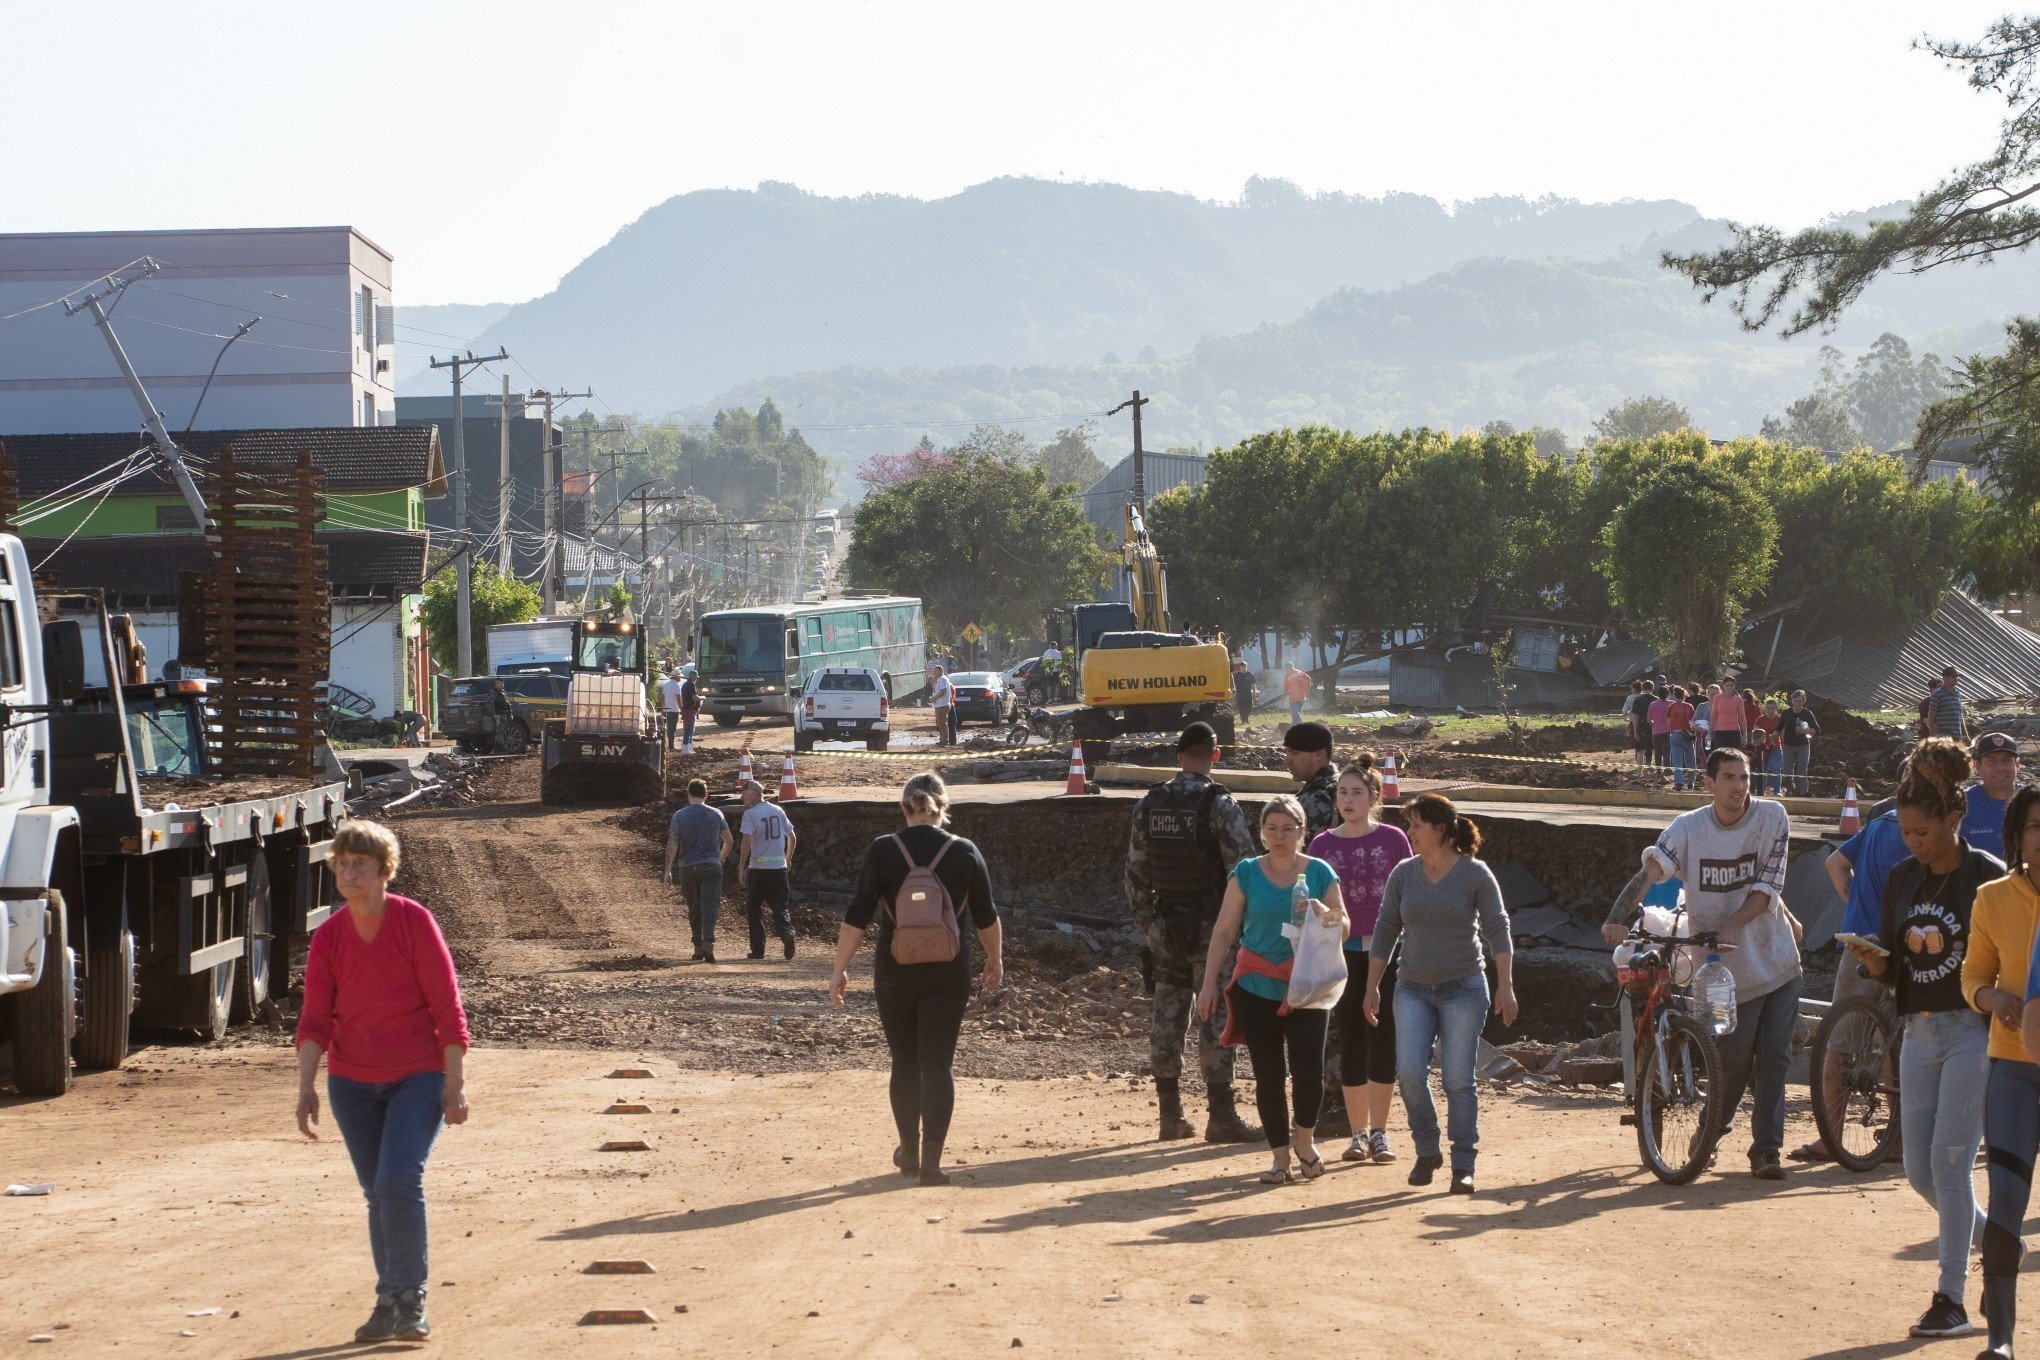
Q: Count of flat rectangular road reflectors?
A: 5